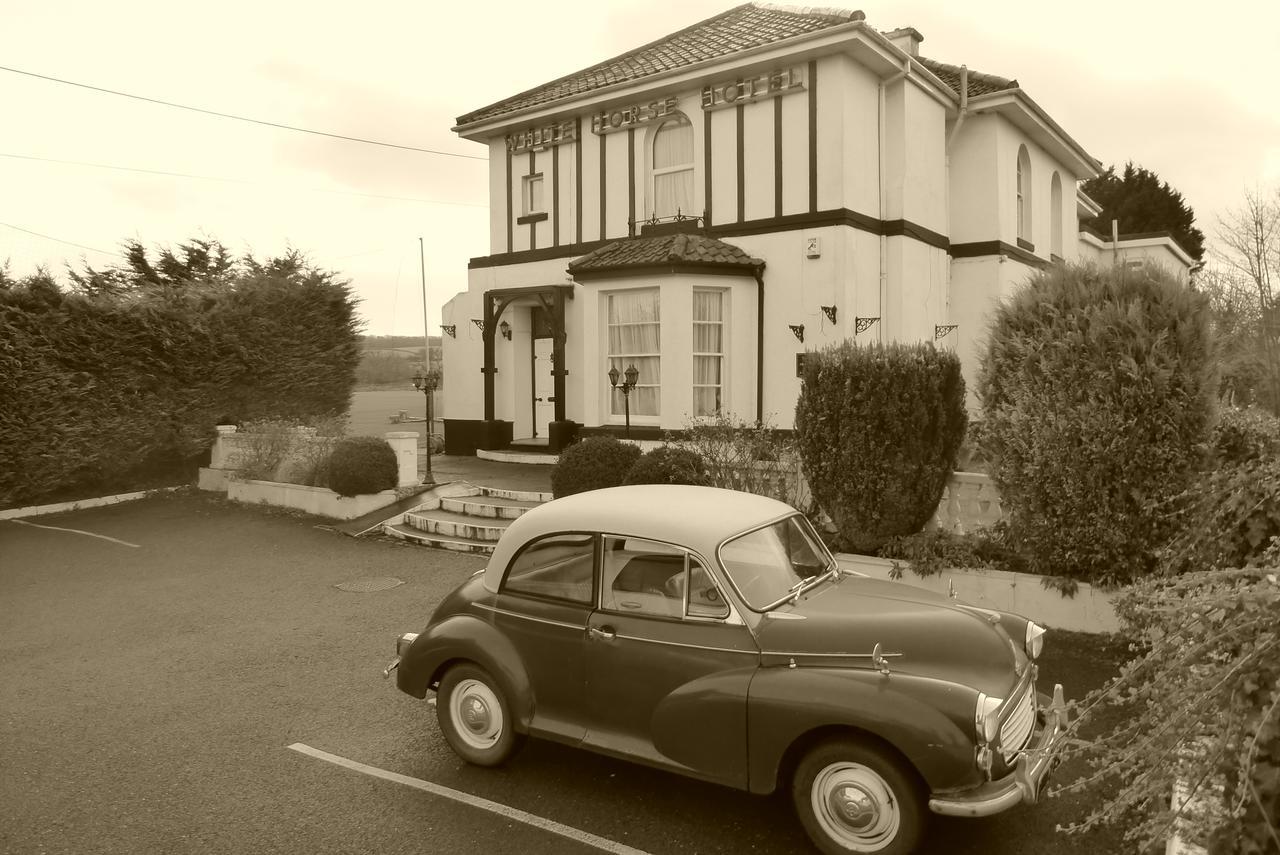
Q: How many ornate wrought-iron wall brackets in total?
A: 6